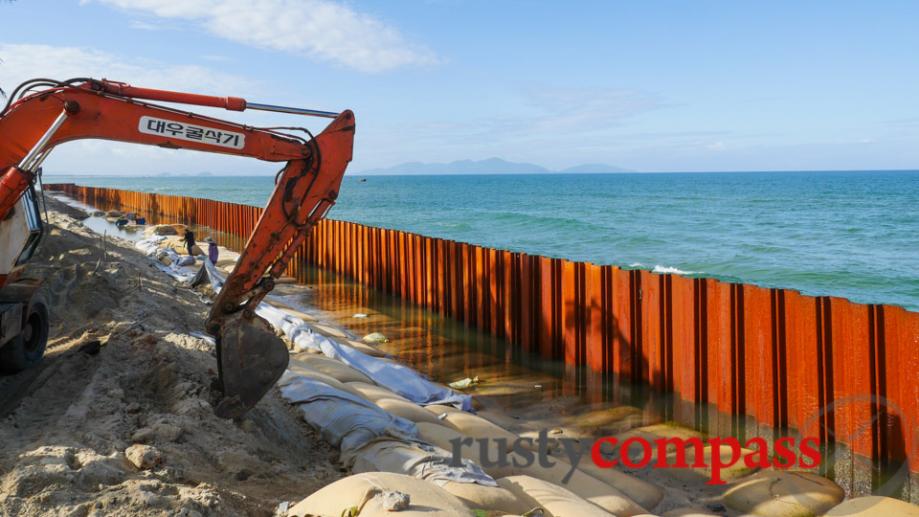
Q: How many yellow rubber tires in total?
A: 0